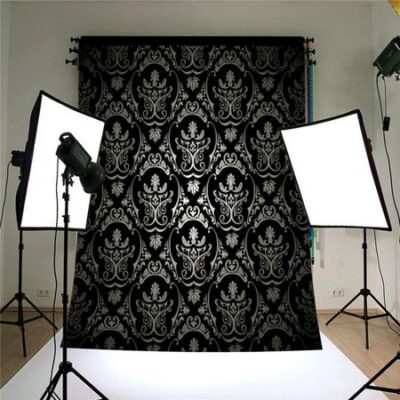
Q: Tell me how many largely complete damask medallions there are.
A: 12